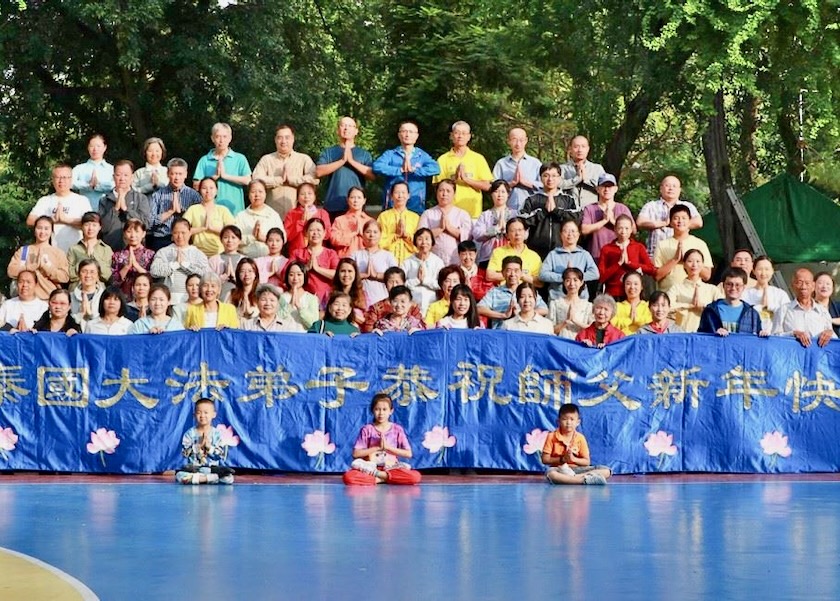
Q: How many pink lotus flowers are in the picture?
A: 8